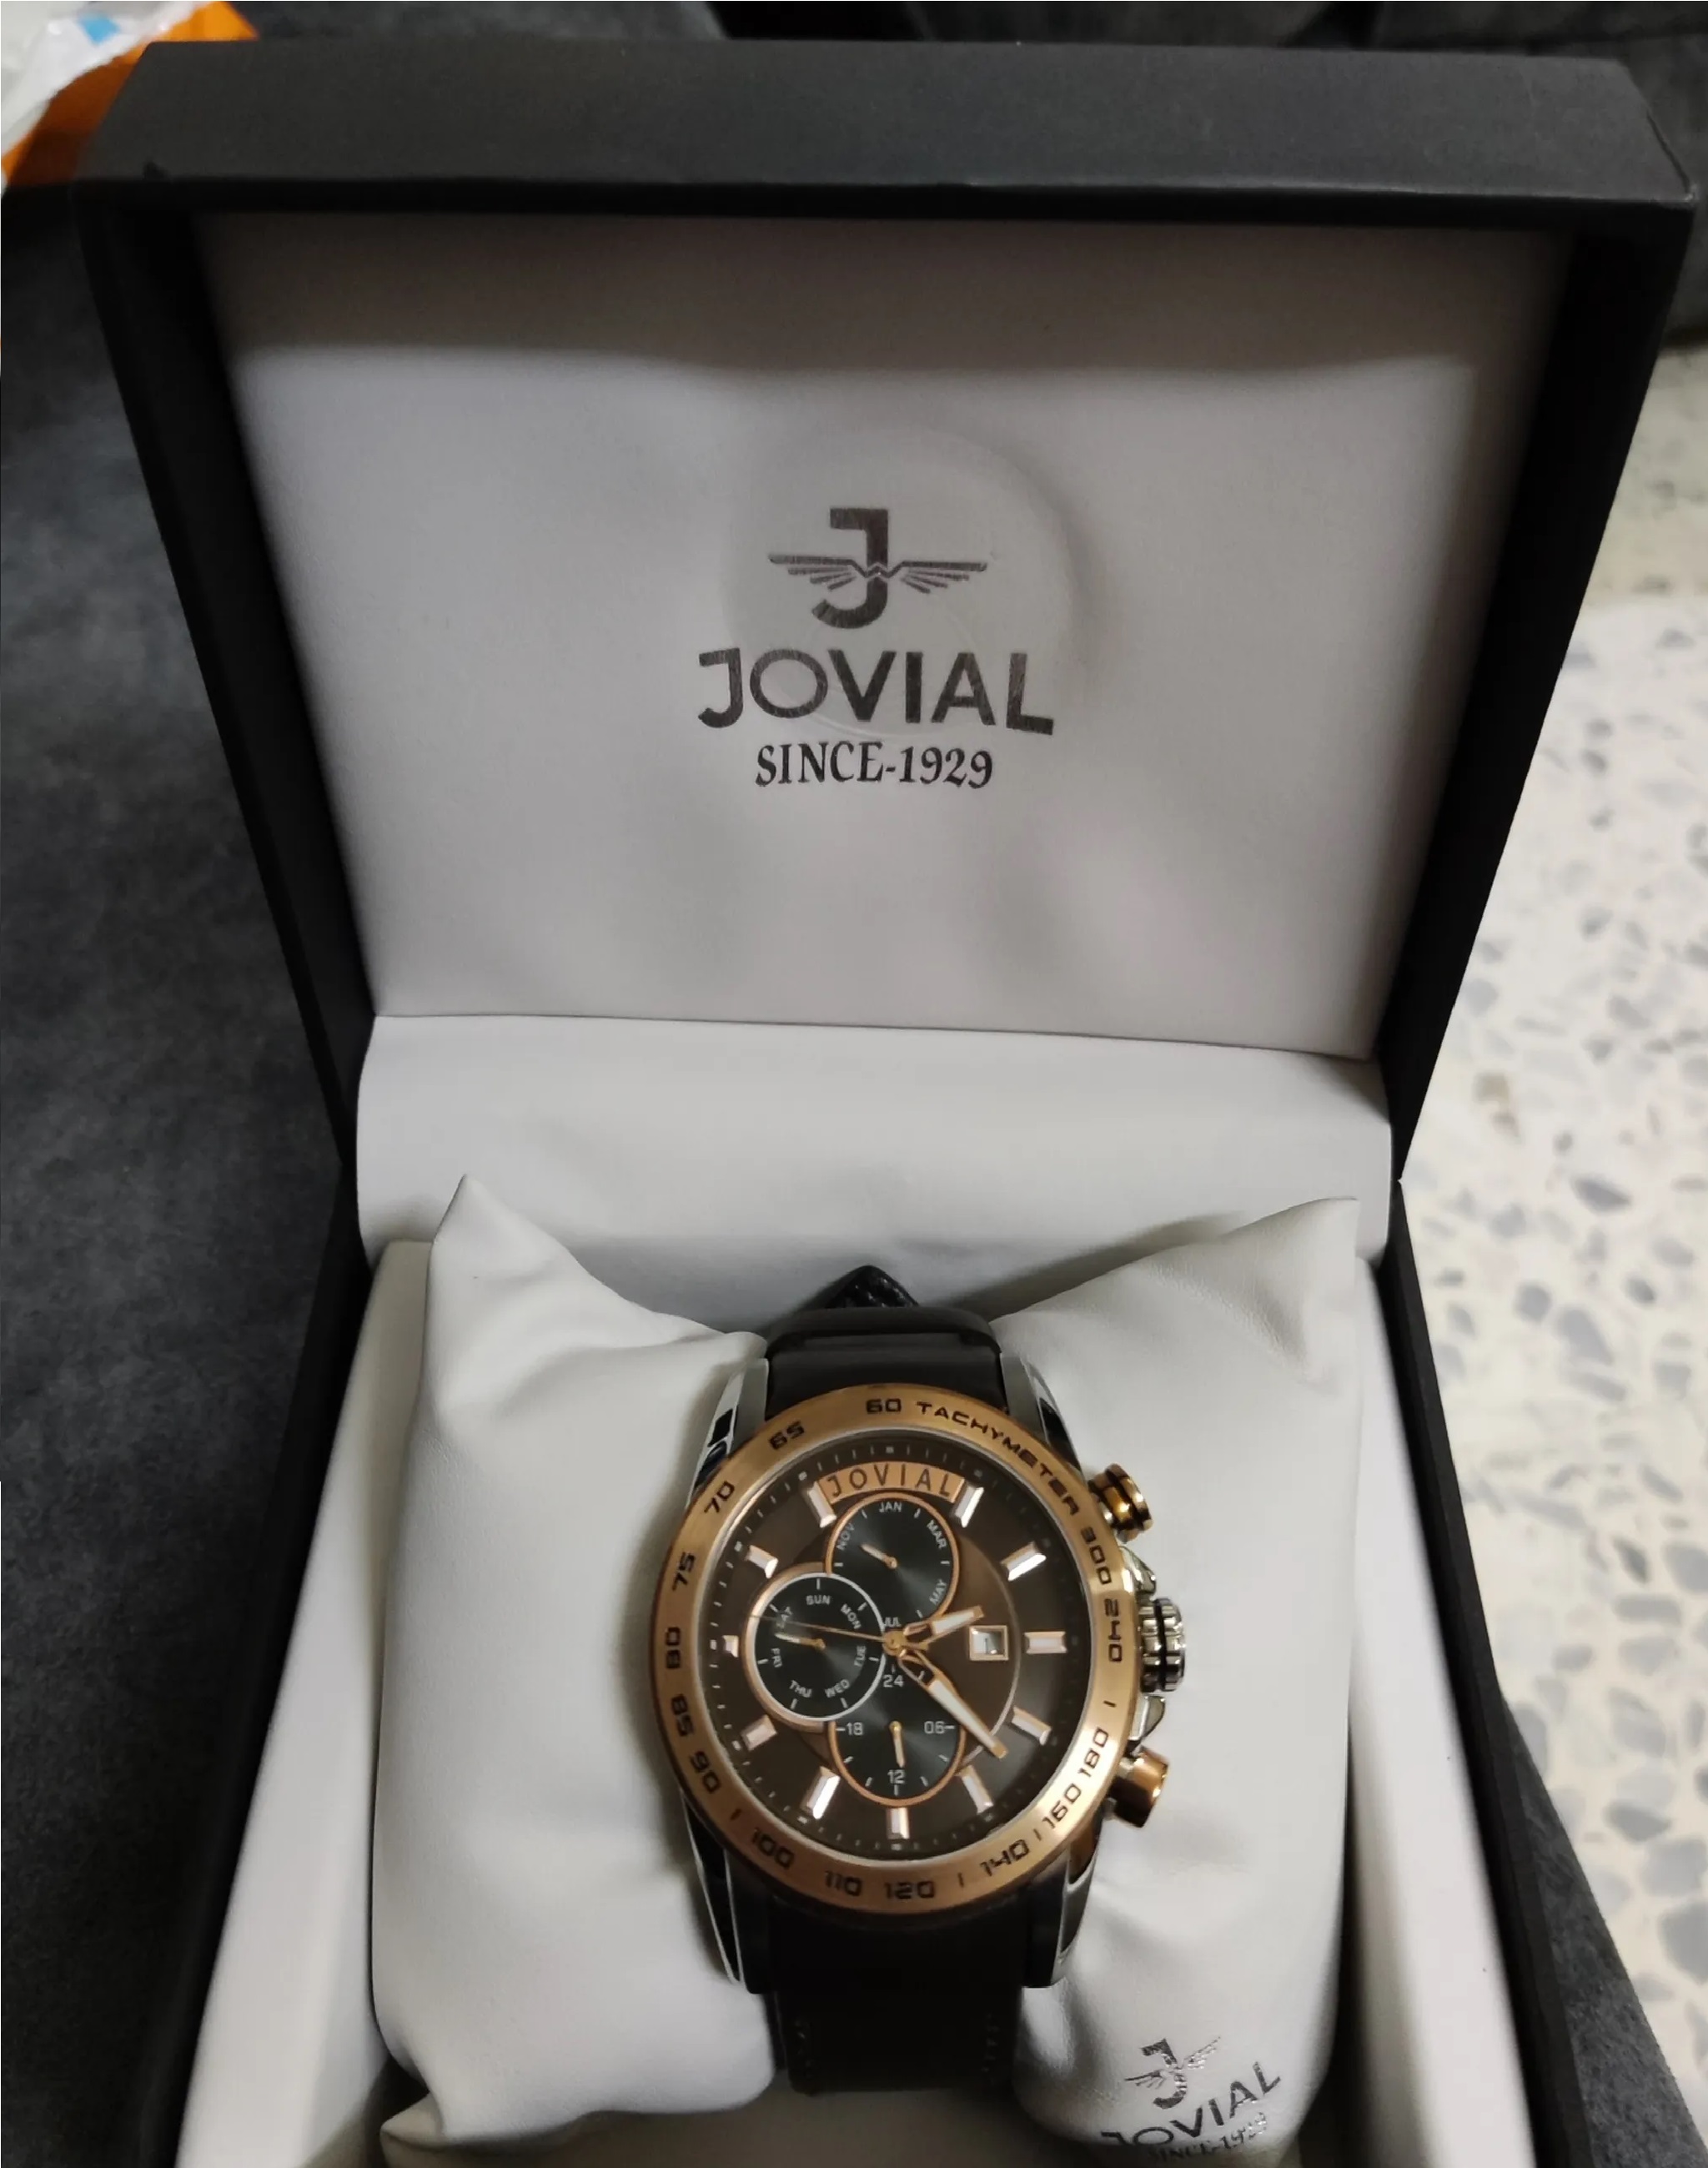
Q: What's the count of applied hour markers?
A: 11